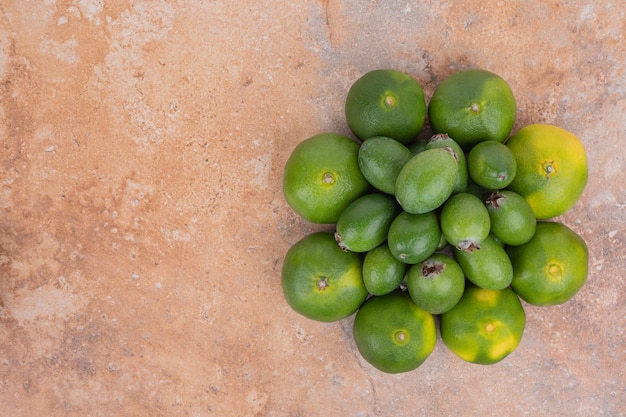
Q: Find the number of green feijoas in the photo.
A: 11